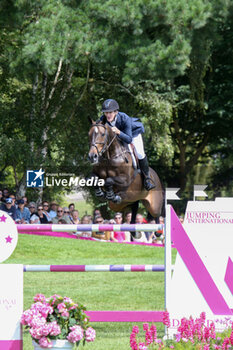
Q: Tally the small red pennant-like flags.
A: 0